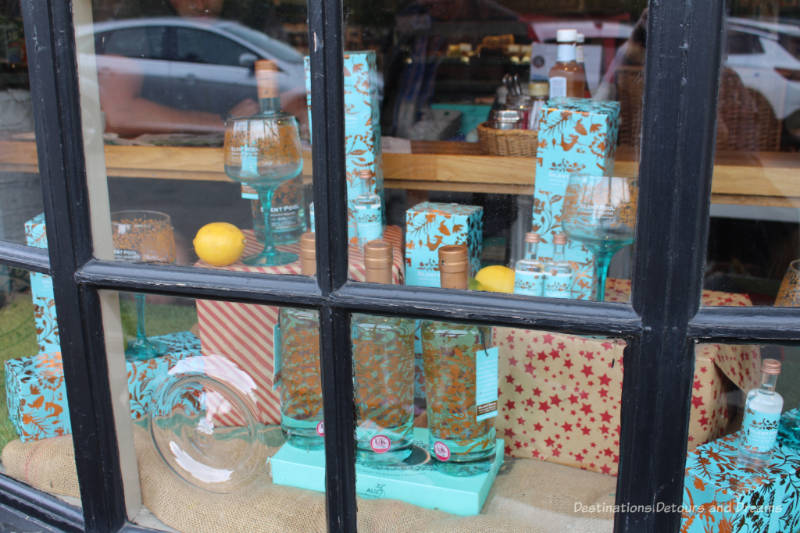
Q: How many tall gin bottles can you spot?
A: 4